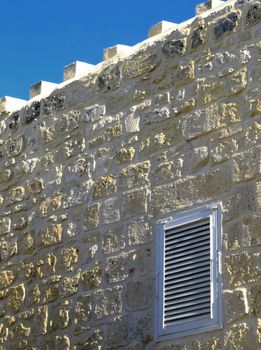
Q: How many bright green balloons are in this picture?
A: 0